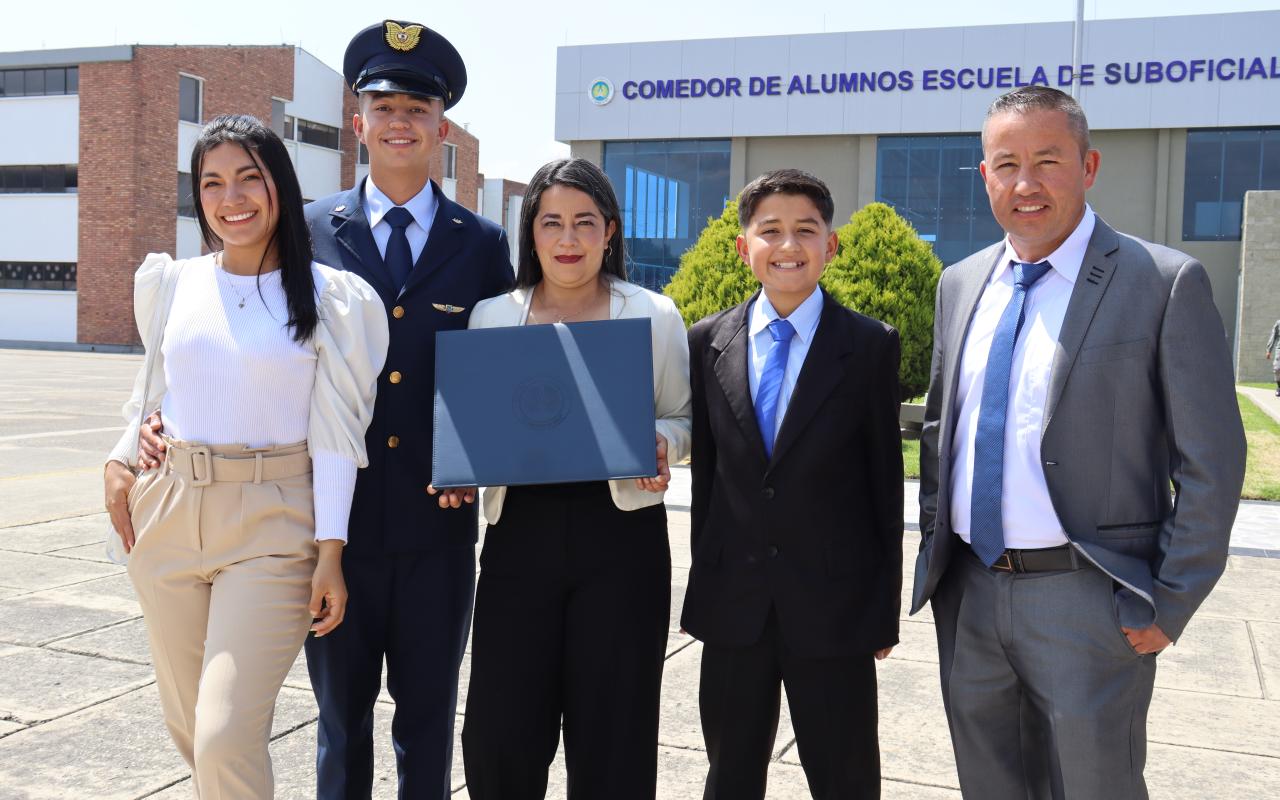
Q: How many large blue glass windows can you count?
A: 3